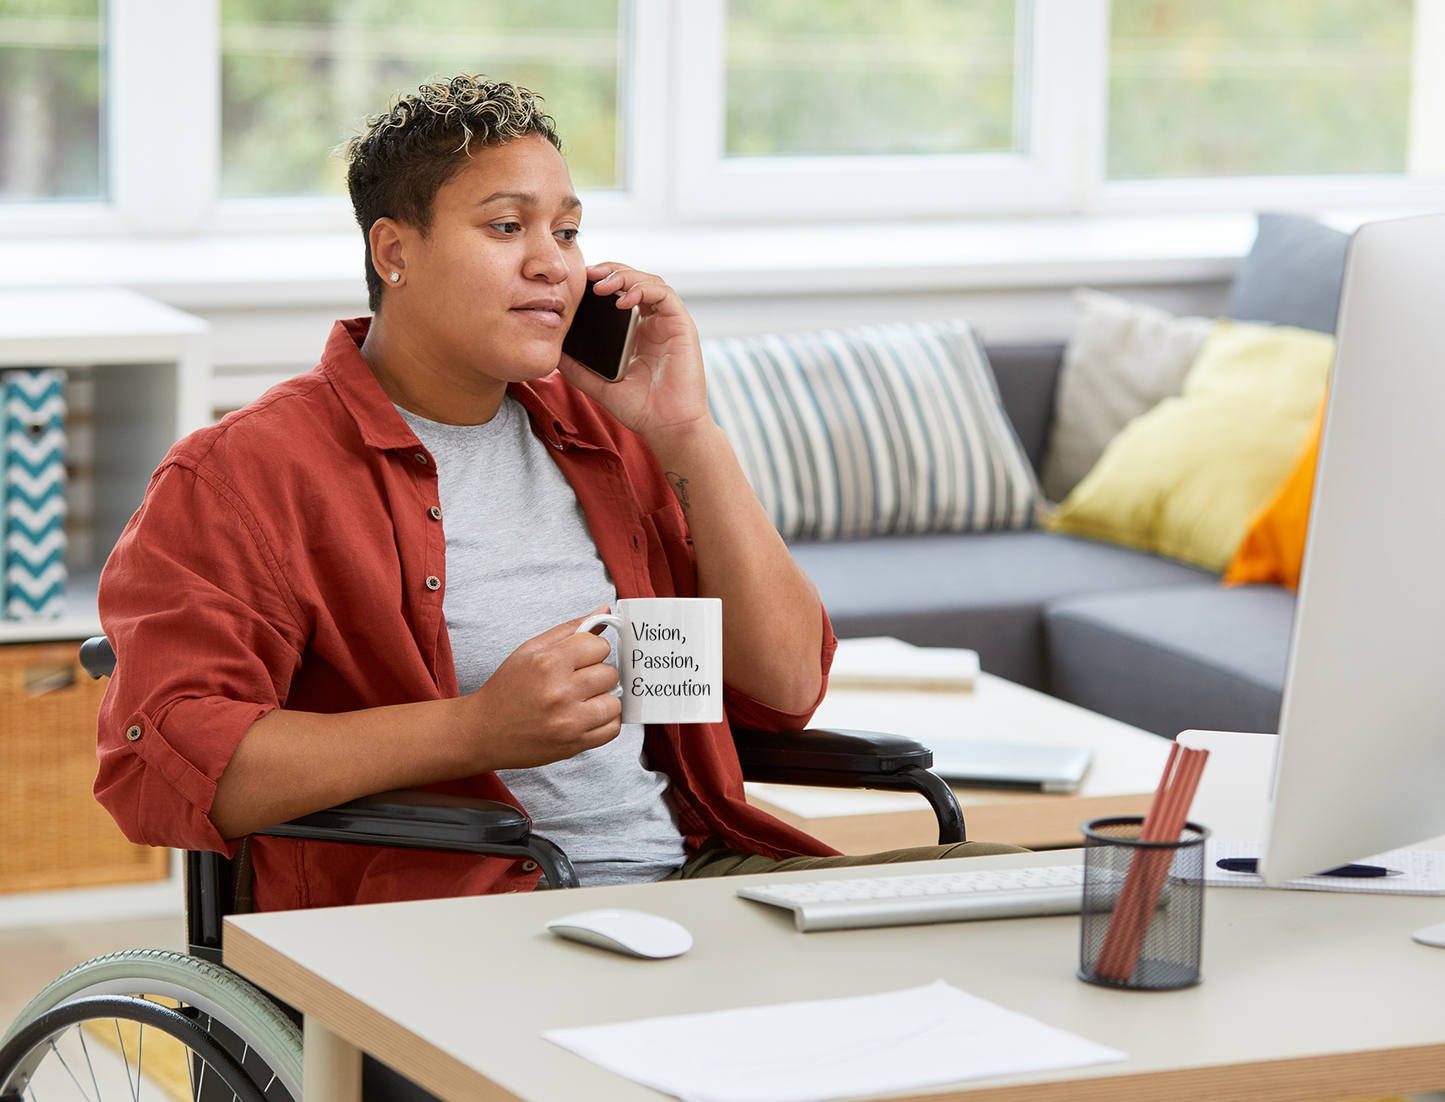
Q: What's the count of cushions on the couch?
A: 5